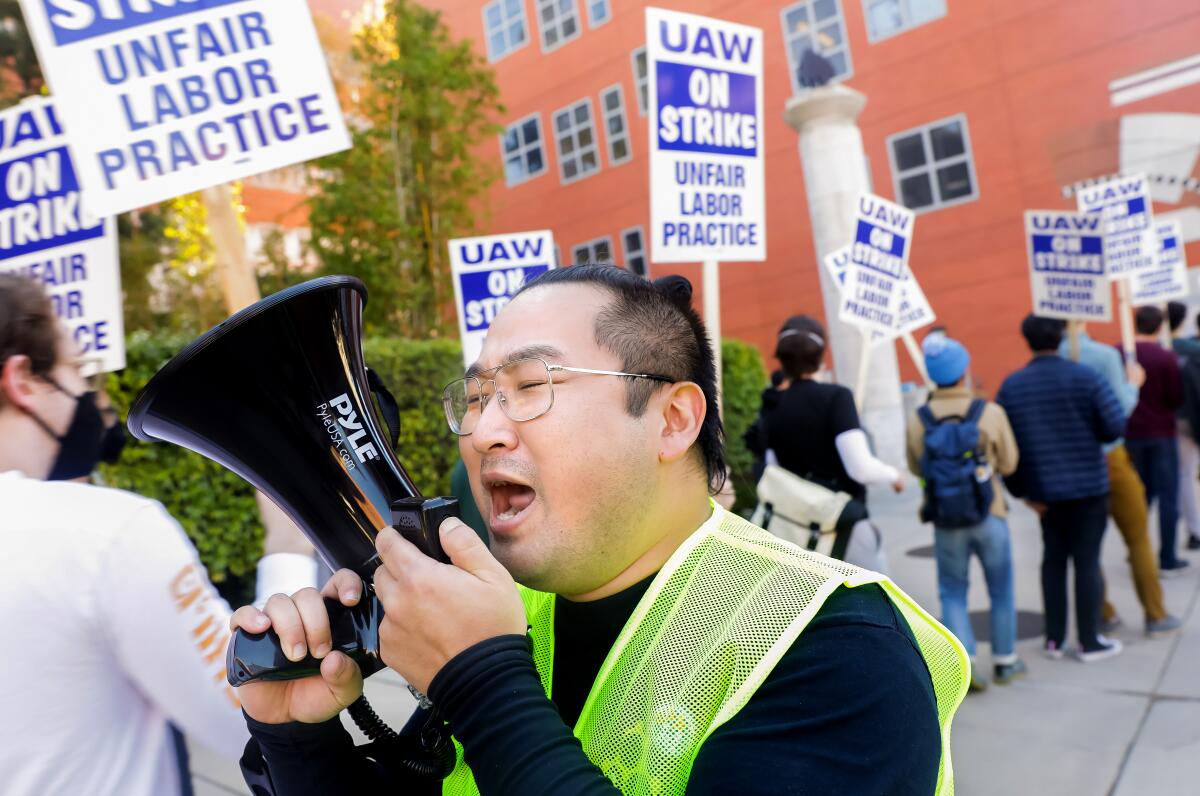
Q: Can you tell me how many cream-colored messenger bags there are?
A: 1